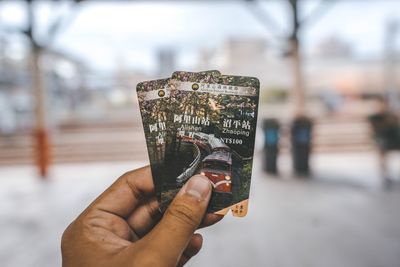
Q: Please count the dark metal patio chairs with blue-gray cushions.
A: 0